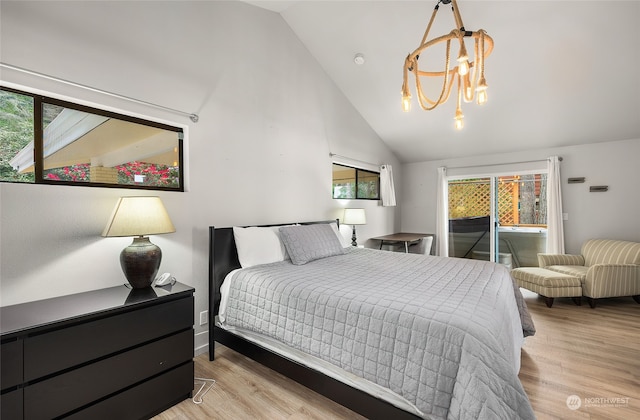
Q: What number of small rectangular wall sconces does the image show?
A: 2